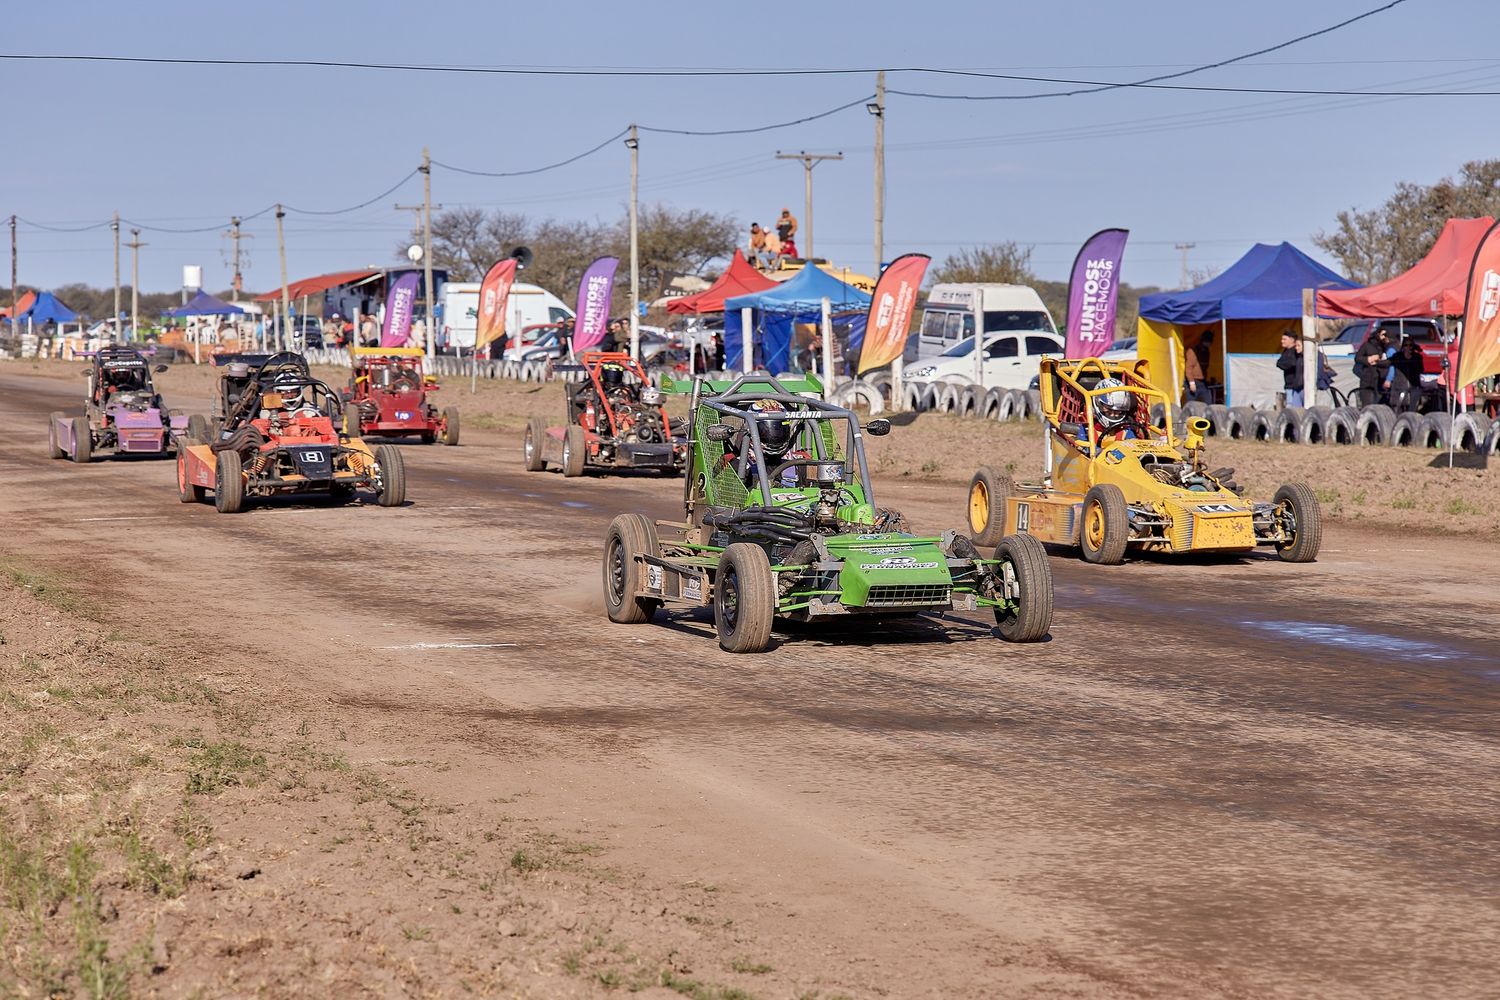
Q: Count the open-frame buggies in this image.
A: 6